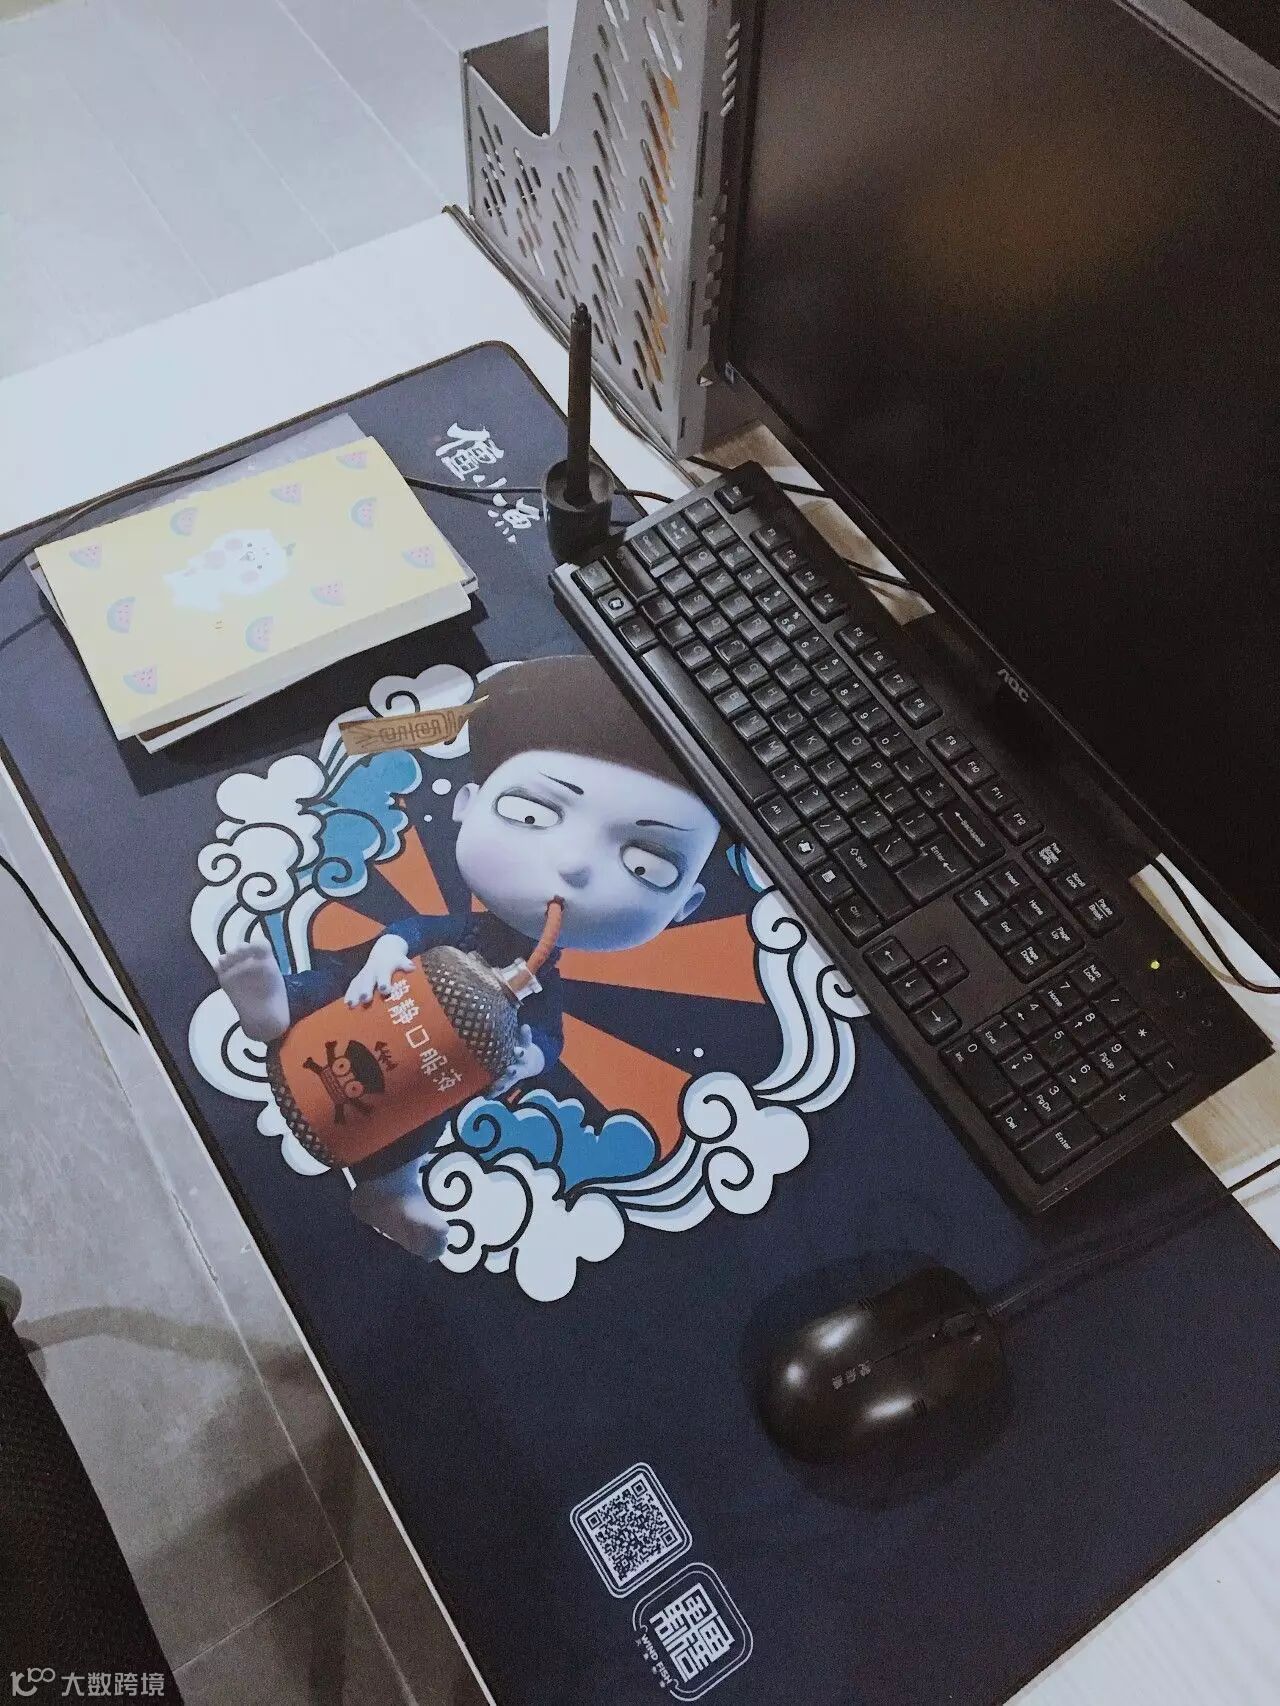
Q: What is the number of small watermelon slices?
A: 10